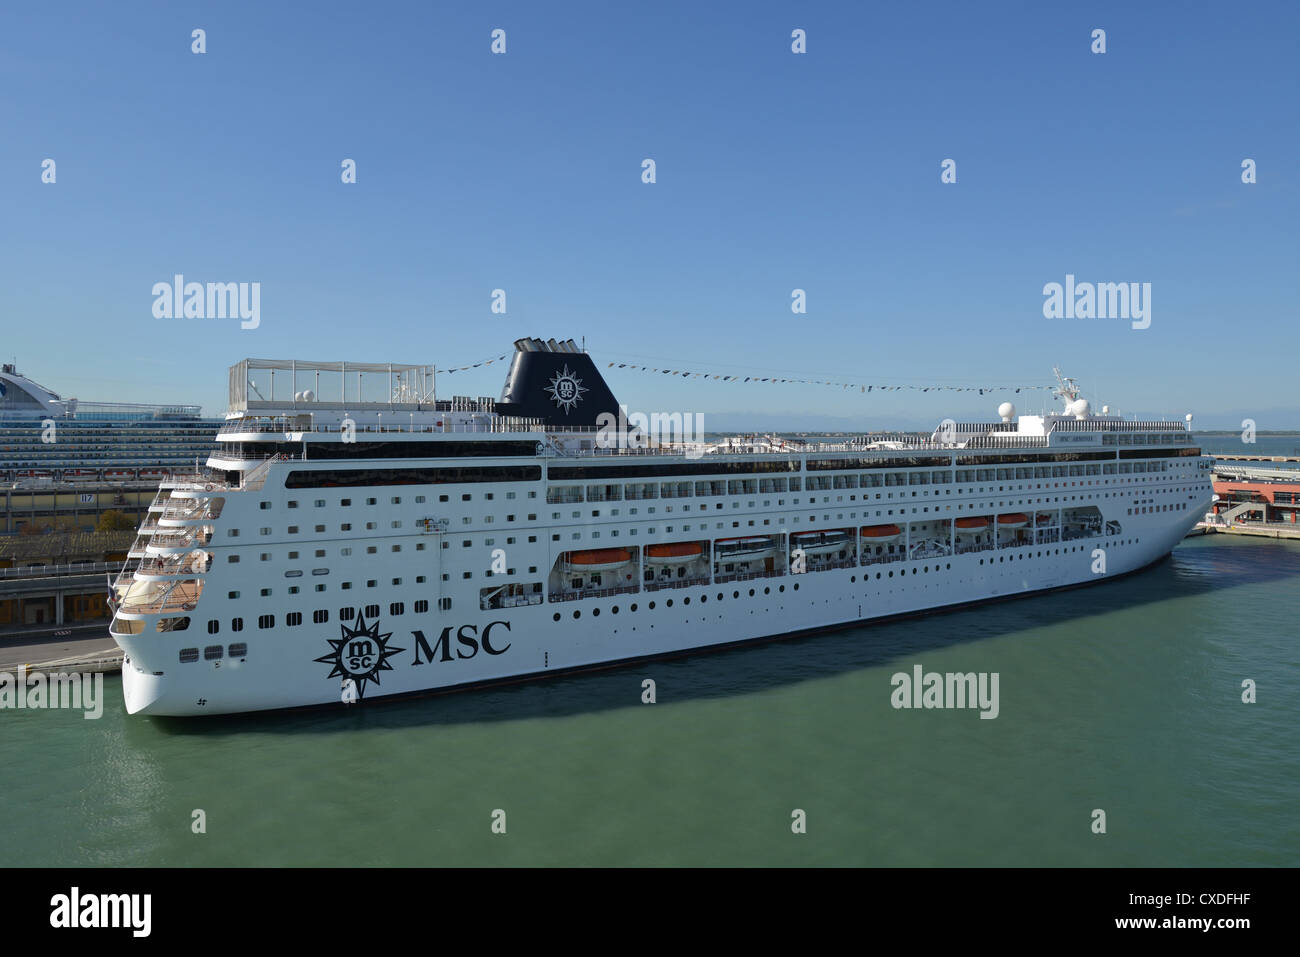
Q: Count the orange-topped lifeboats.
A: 5